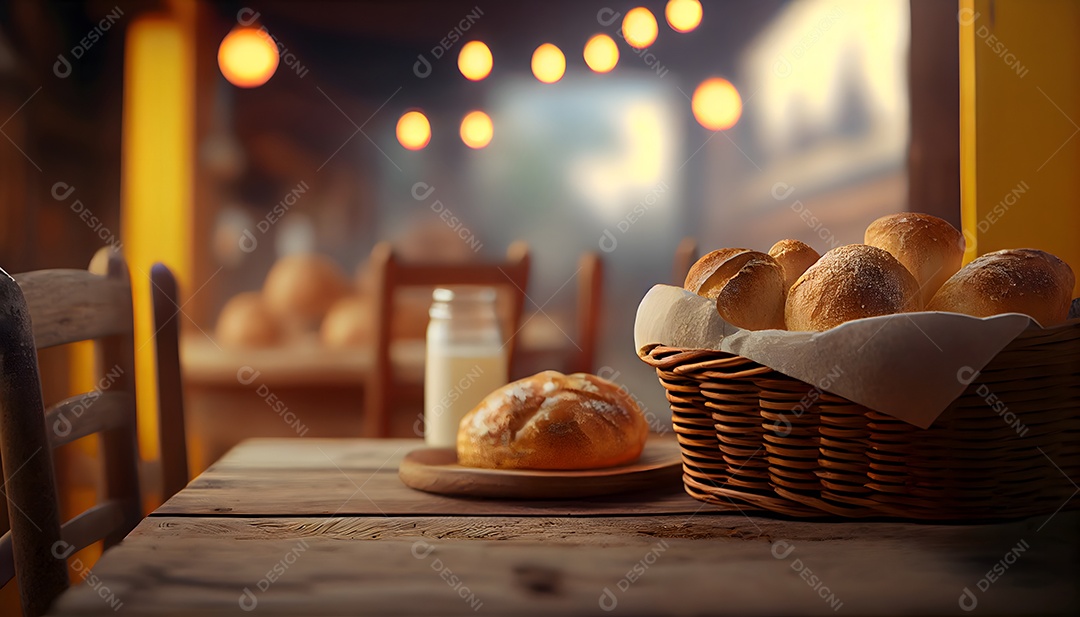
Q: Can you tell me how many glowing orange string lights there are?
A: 9